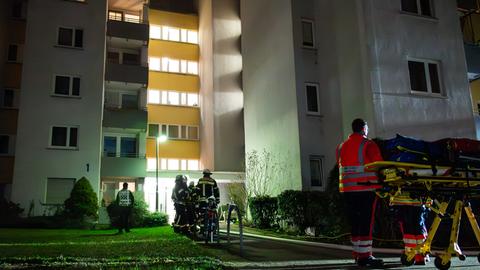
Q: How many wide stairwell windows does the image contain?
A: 5